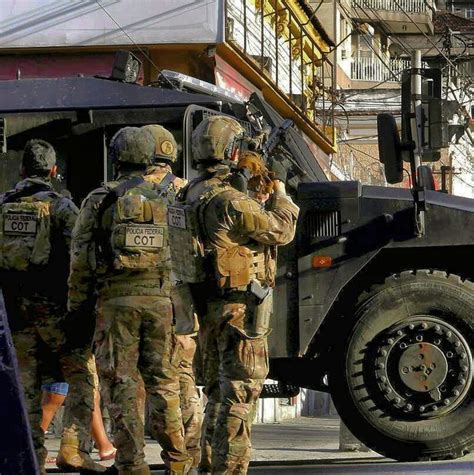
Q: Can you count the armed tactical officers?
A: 4